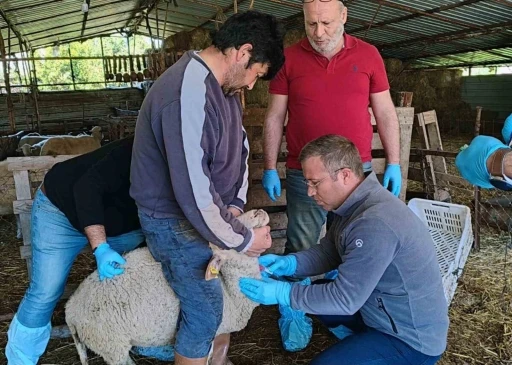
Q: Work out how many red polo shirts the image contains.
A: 1